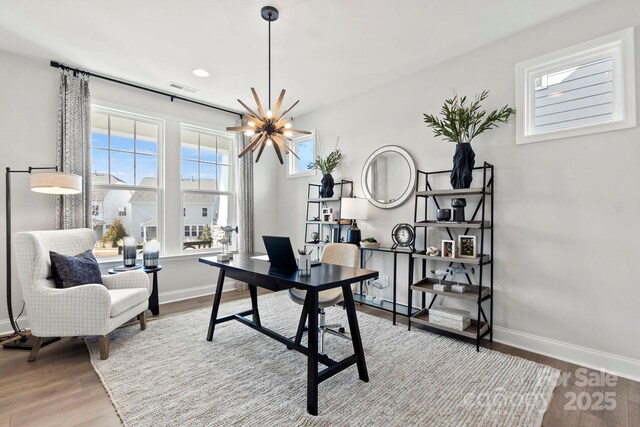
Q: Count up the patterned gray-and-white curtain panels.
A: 2